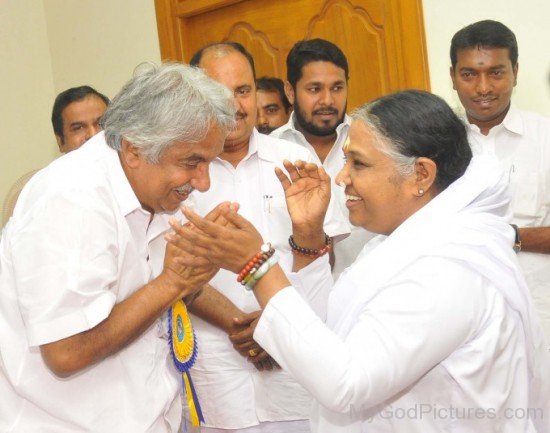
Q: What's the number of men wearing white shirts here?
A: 4